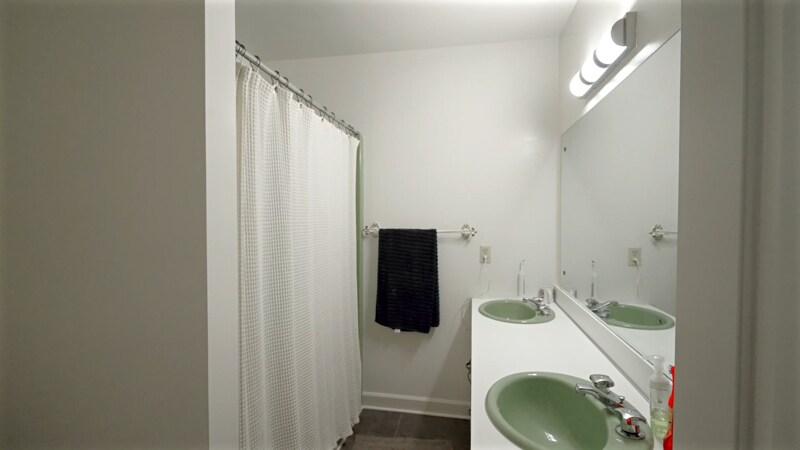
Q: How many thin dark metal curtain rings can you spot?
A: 12